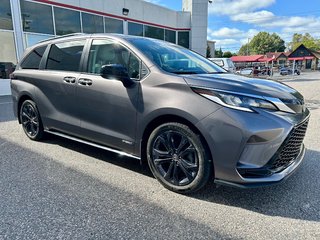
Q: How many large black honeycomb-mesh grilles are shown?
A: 1